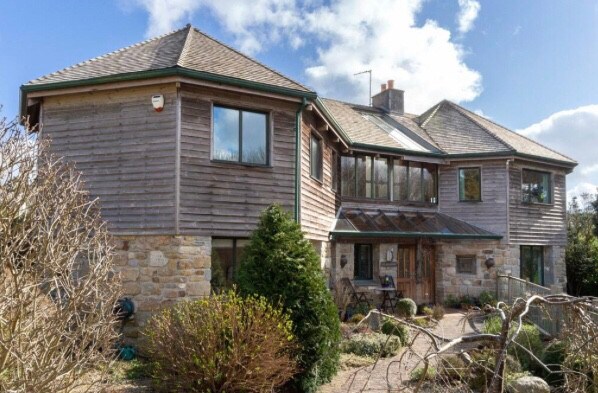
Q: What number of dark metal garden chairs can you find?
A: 2